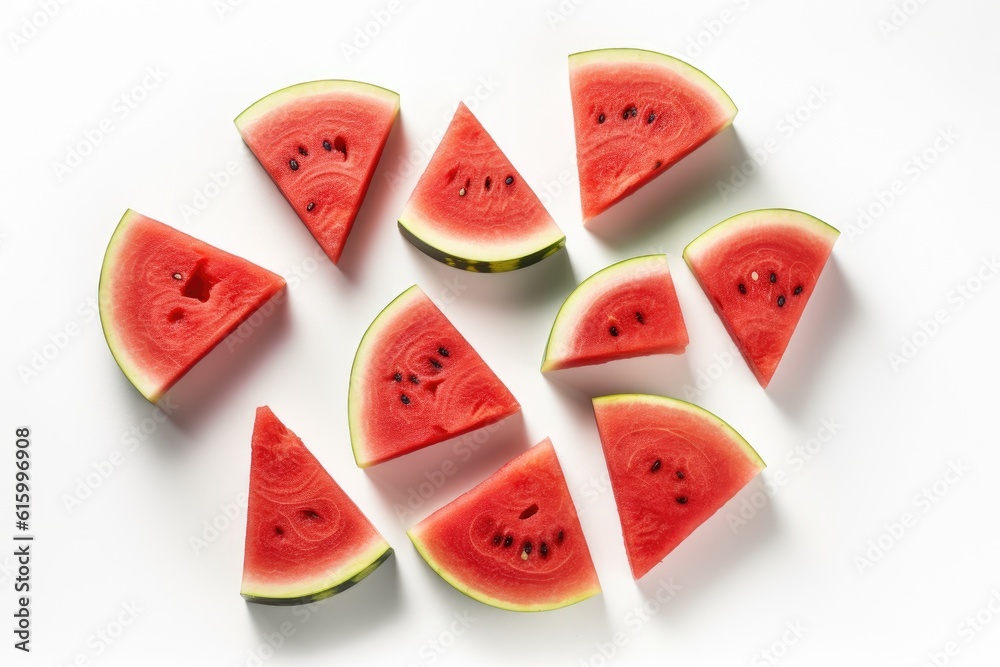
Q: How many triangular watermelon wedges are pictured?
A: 10